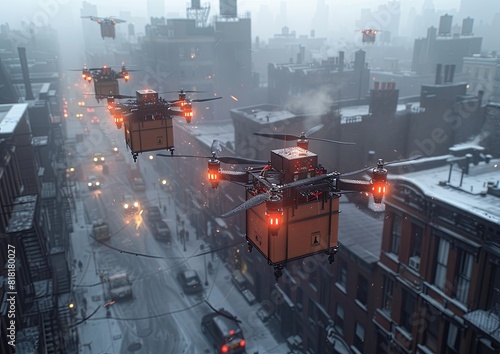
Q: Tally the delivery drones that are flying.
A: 5